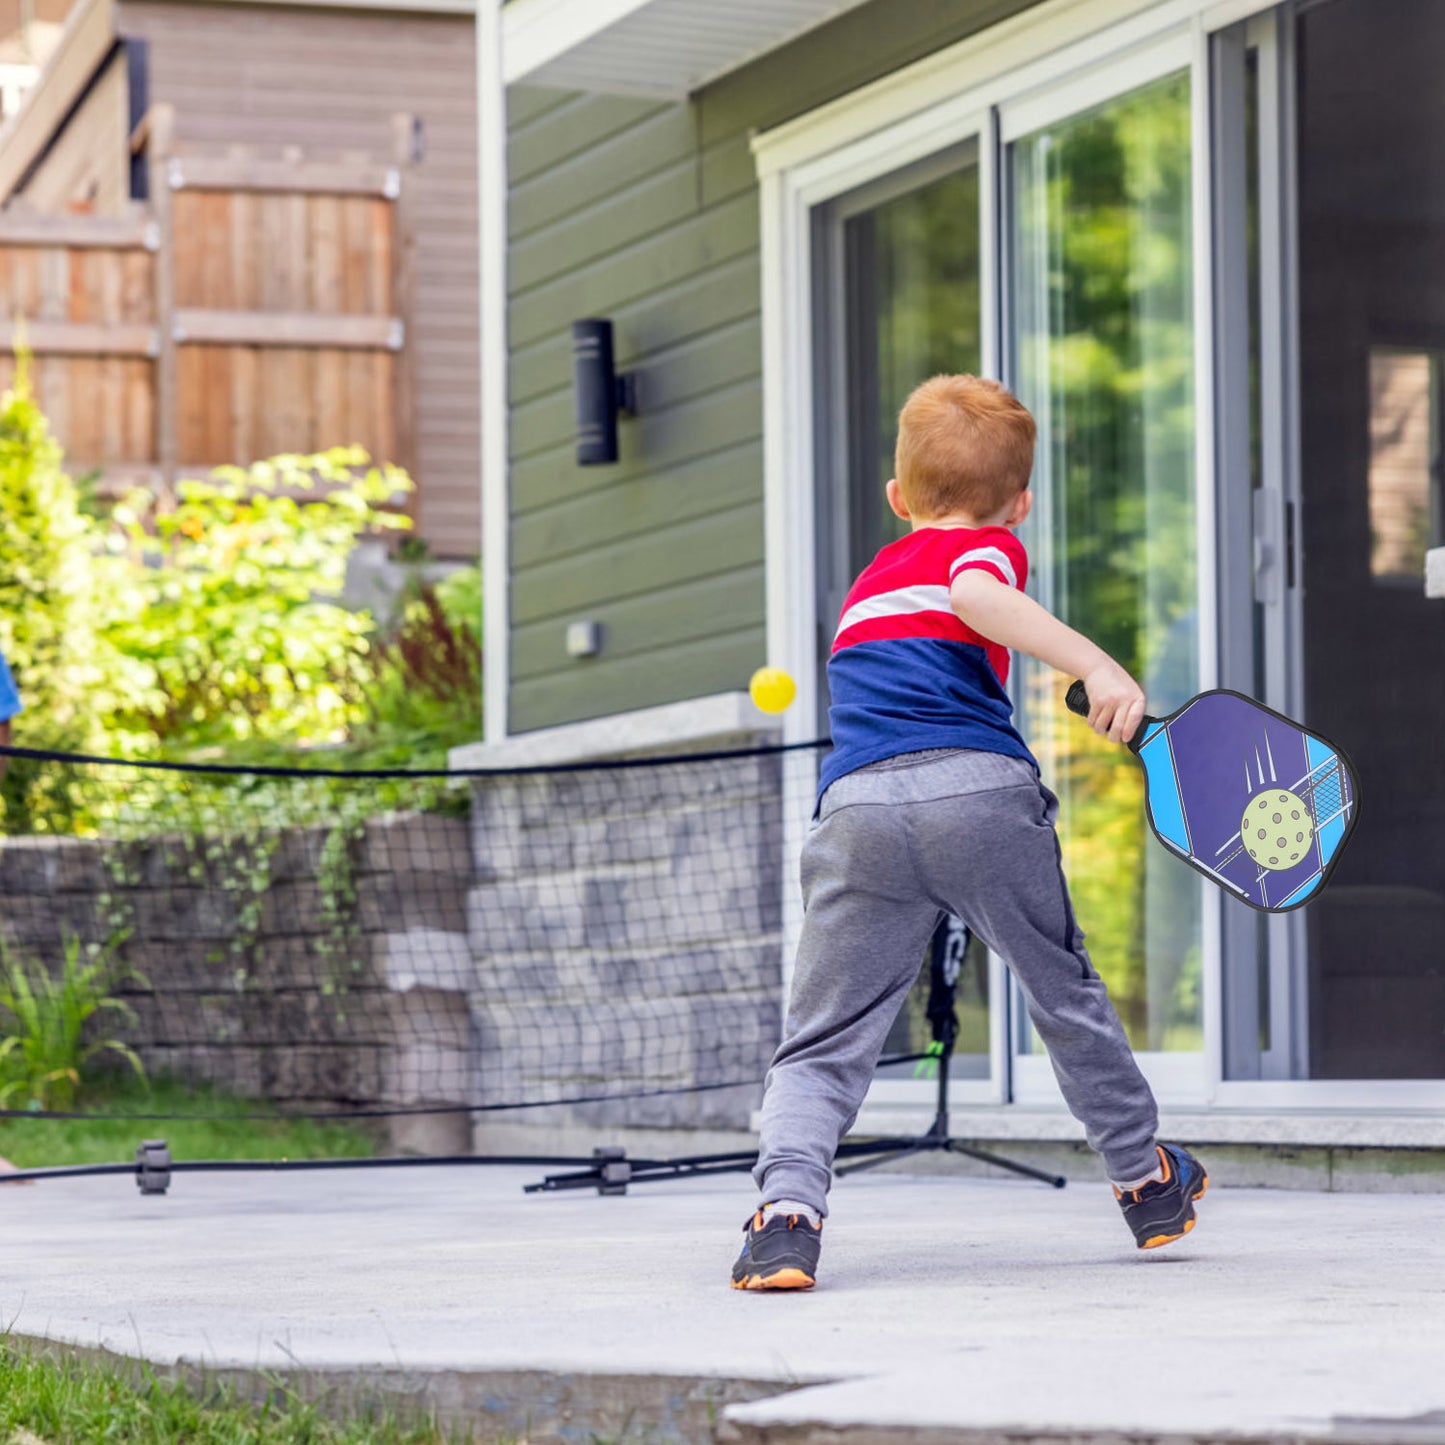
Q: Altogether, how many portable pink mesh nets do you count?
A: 0